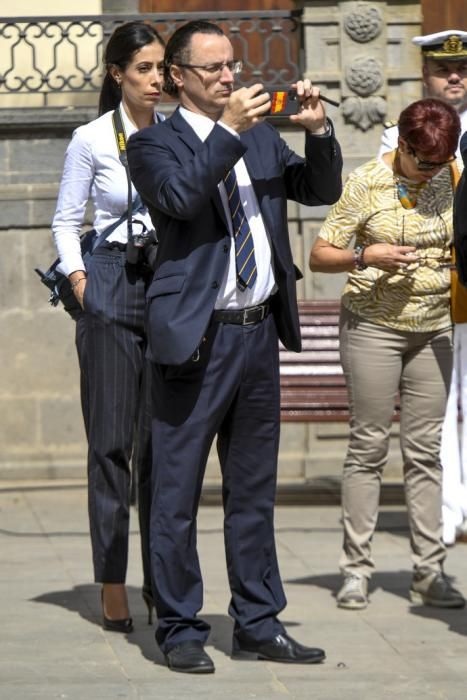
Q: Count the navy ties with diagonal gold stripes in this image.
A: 1